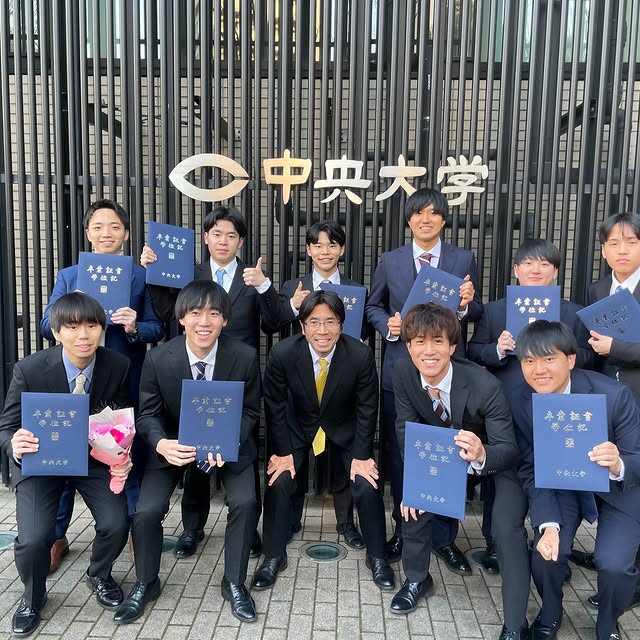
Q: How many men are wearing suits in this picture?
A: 11